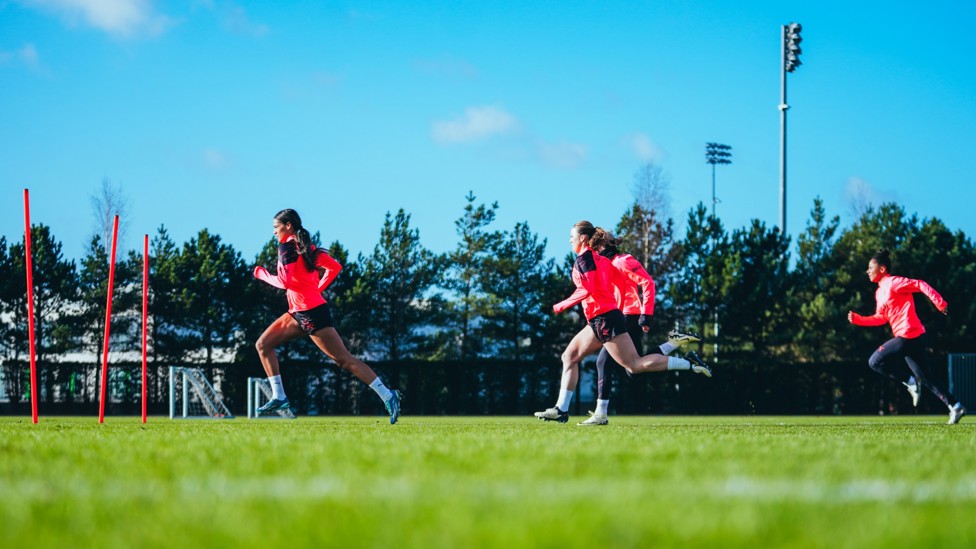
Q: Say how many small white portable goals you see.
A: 2